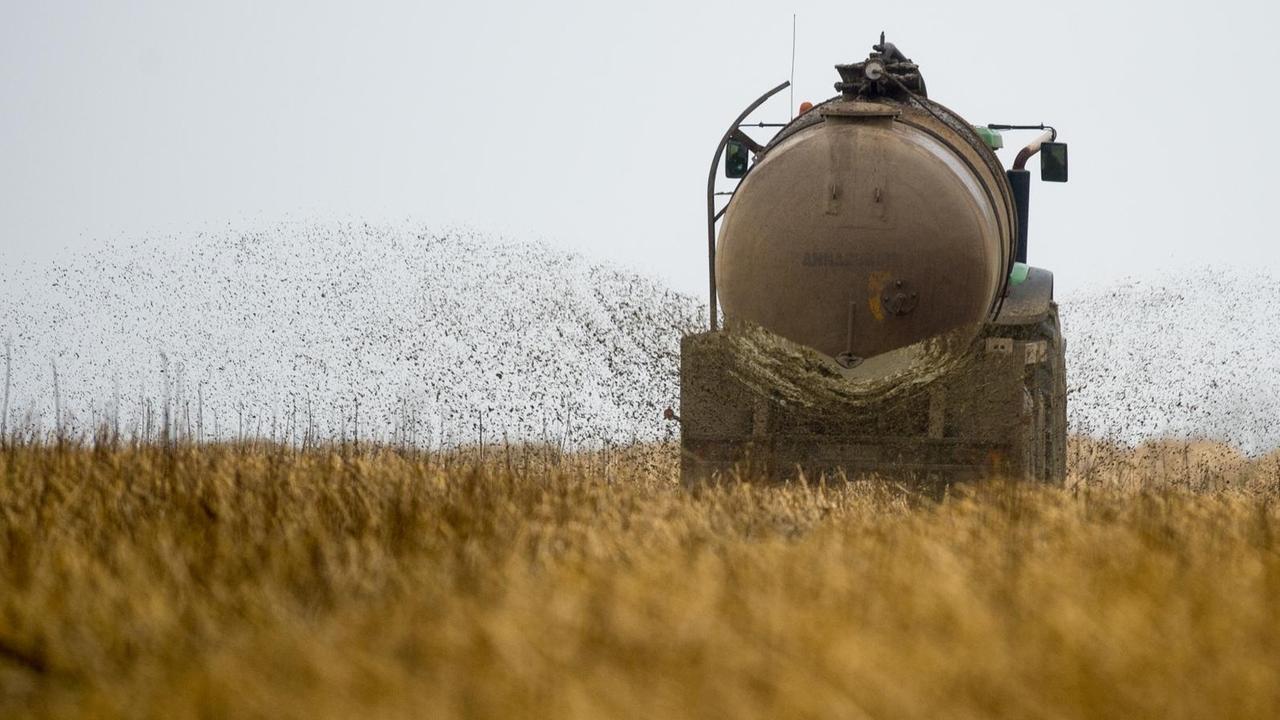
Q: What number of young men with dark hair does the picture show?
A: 0